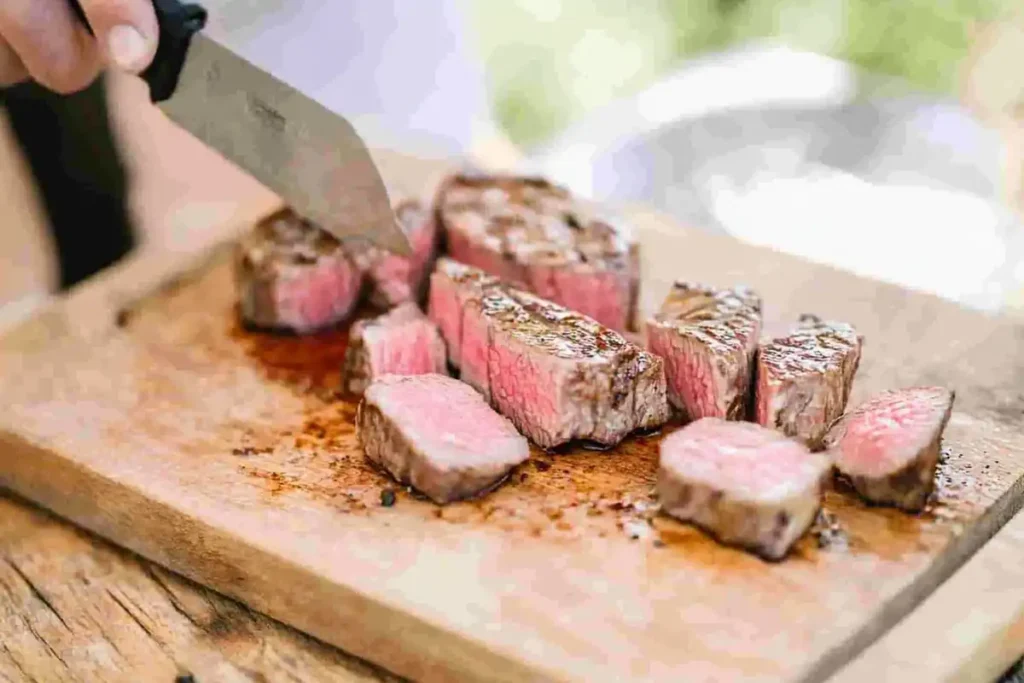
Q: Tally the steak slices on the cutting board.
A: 10